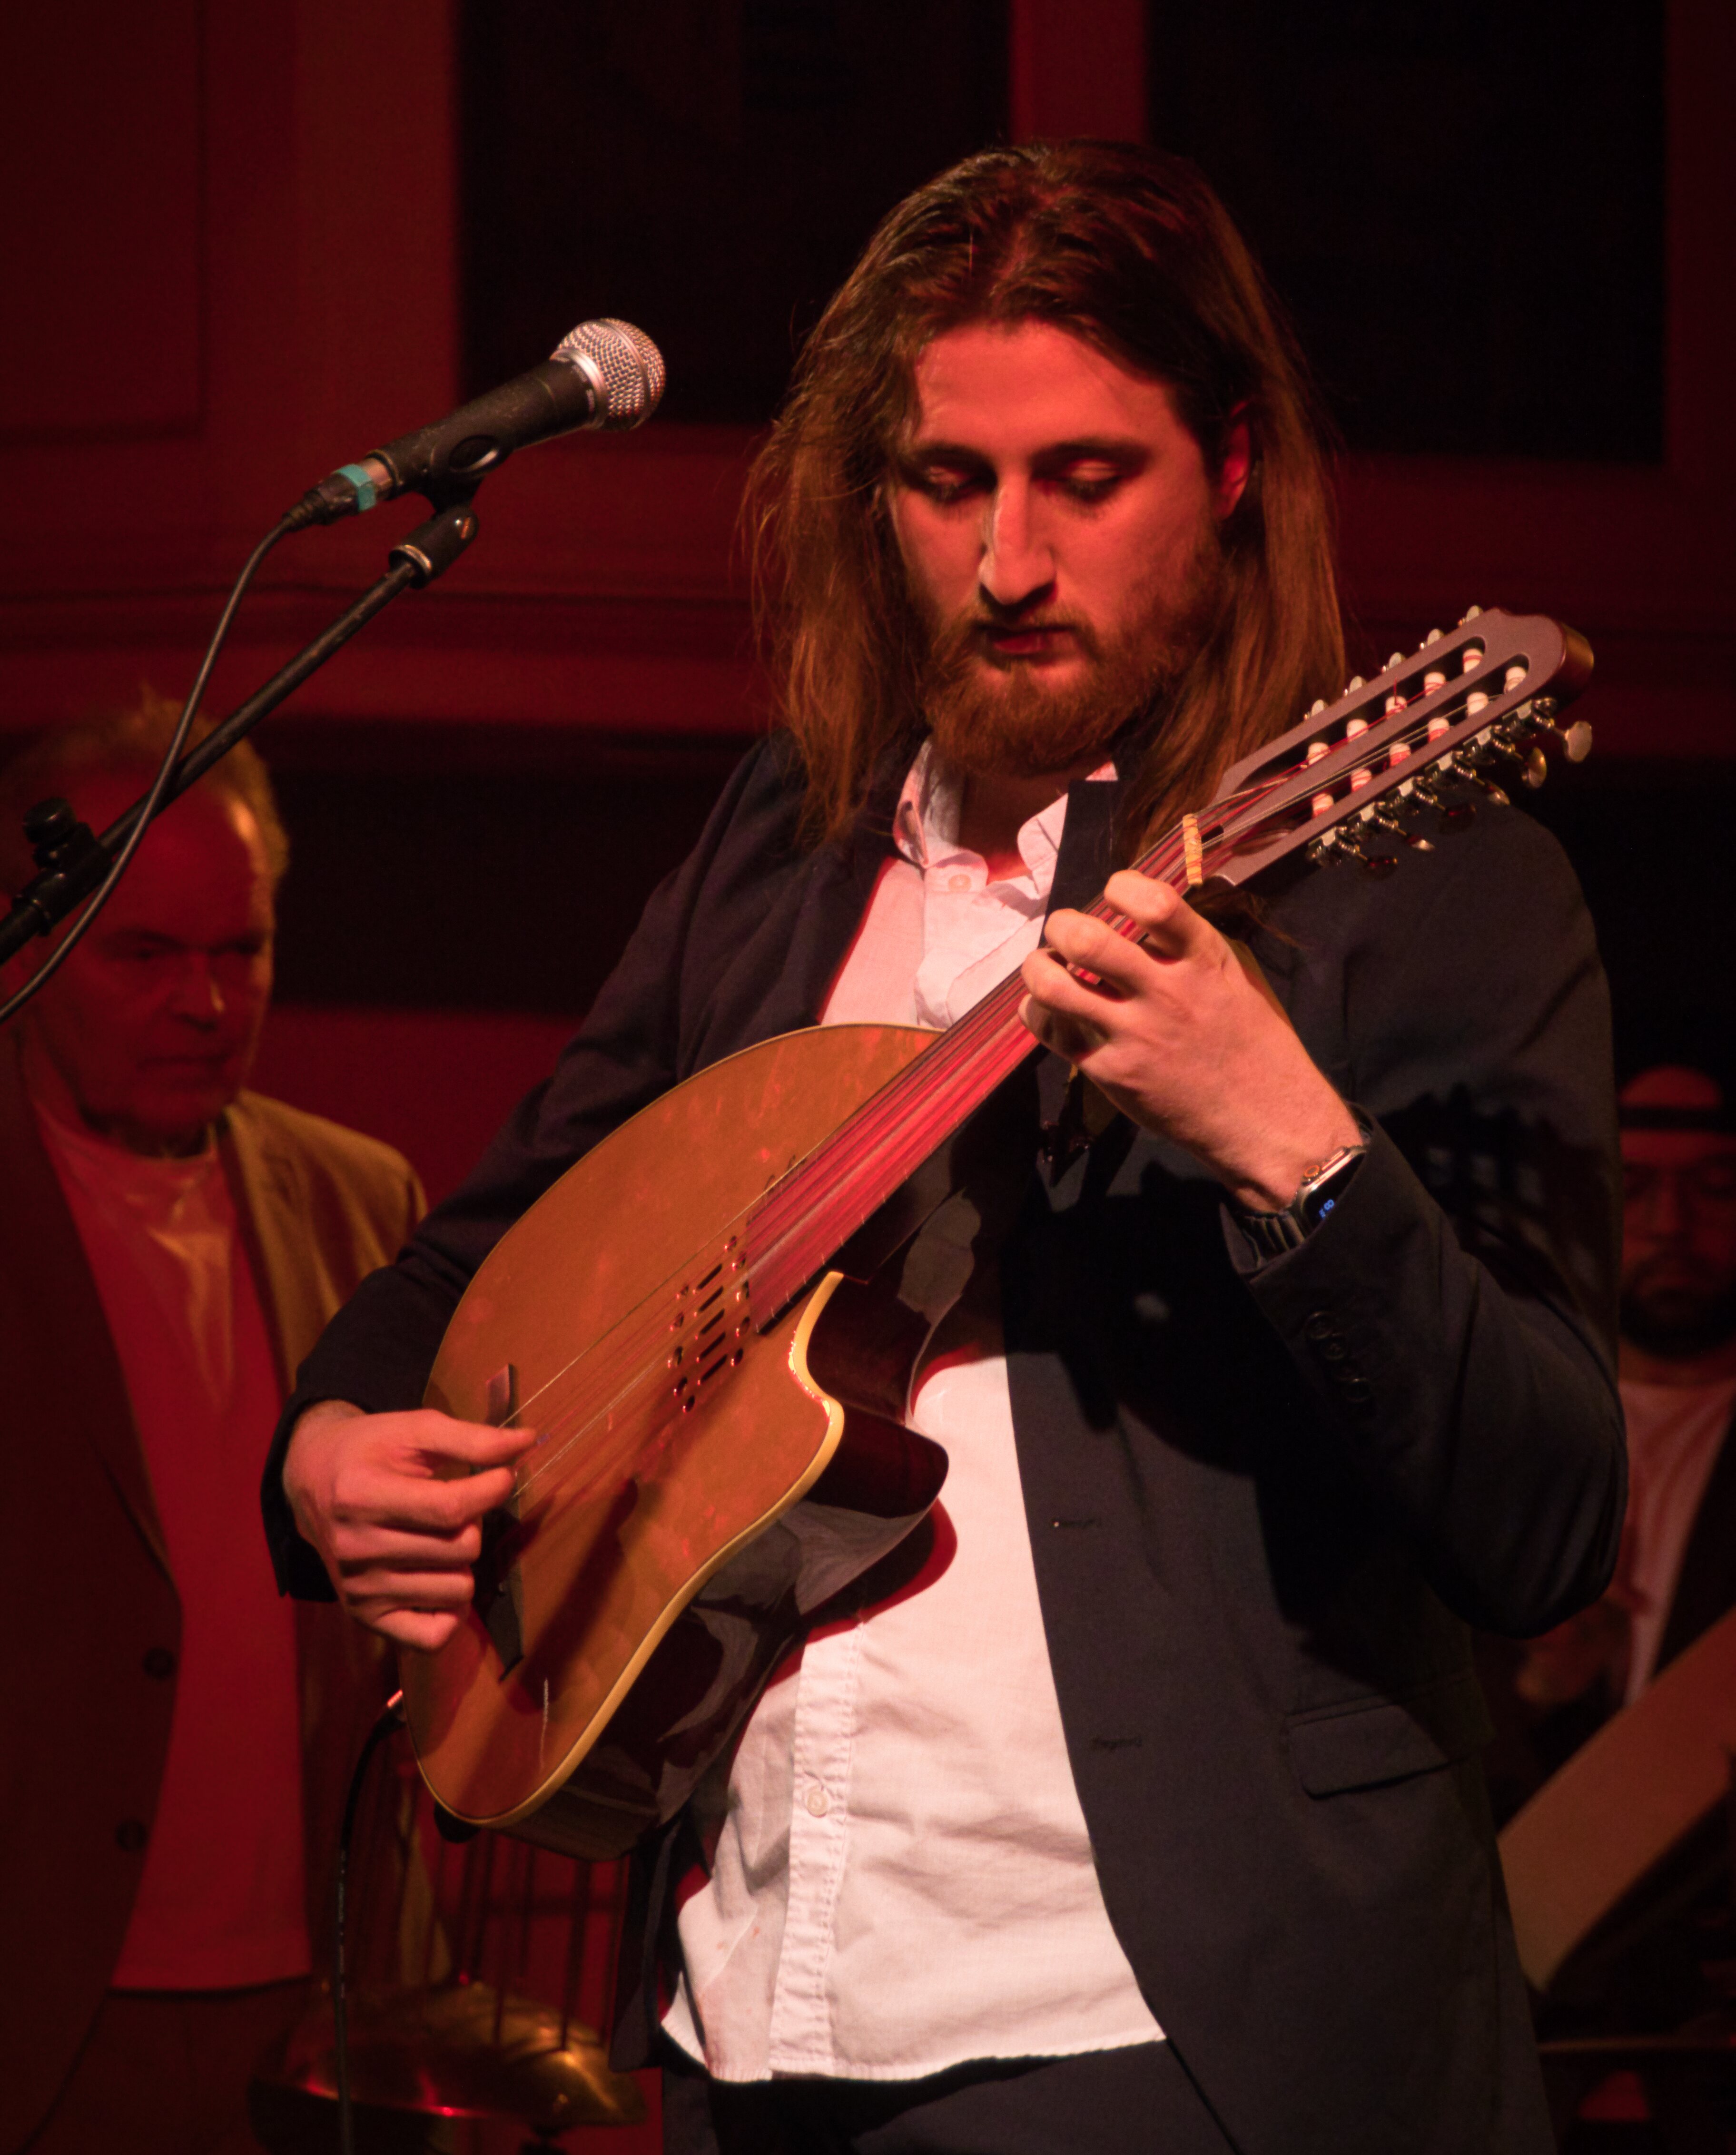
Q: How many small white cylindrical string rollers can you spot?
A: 11